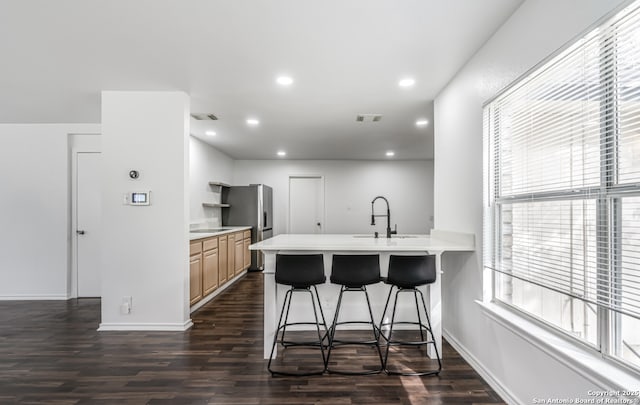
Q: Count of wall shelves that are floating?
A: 2